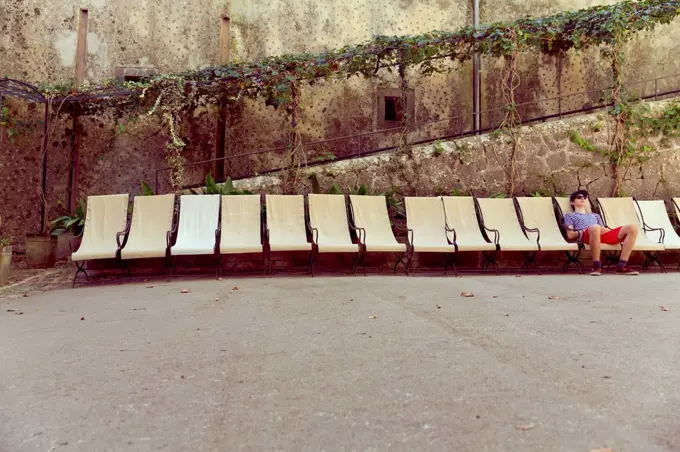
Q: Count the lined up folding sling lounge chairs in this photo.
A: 15